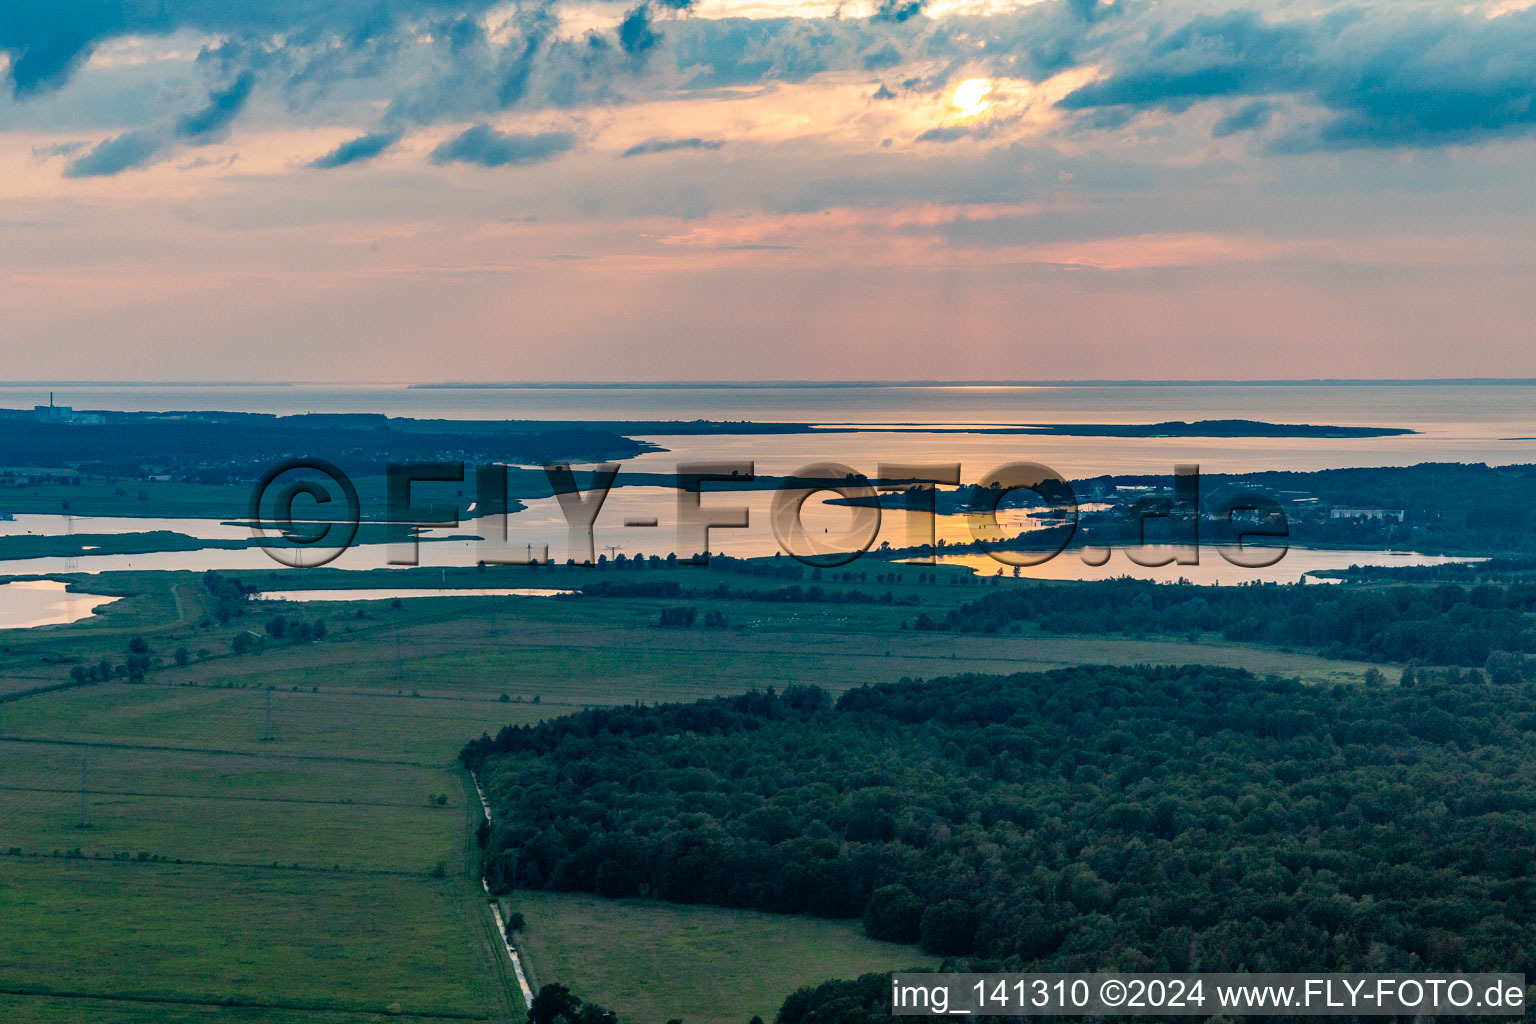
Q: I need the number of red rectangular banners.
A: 0